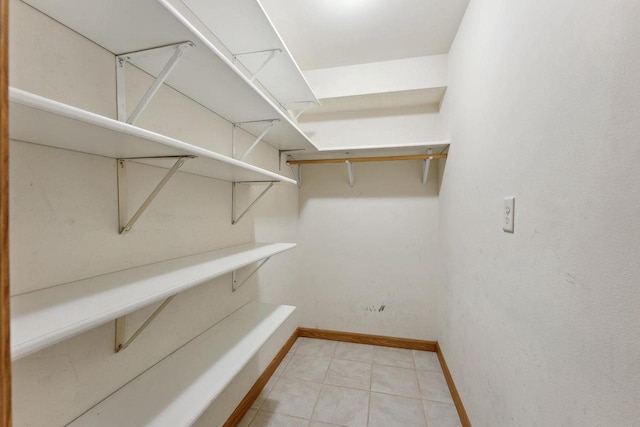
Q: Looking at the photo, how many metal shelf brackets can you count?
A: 12